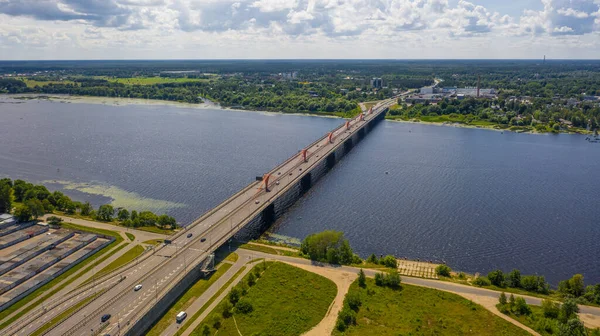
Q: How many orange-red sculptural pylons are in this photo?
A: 6